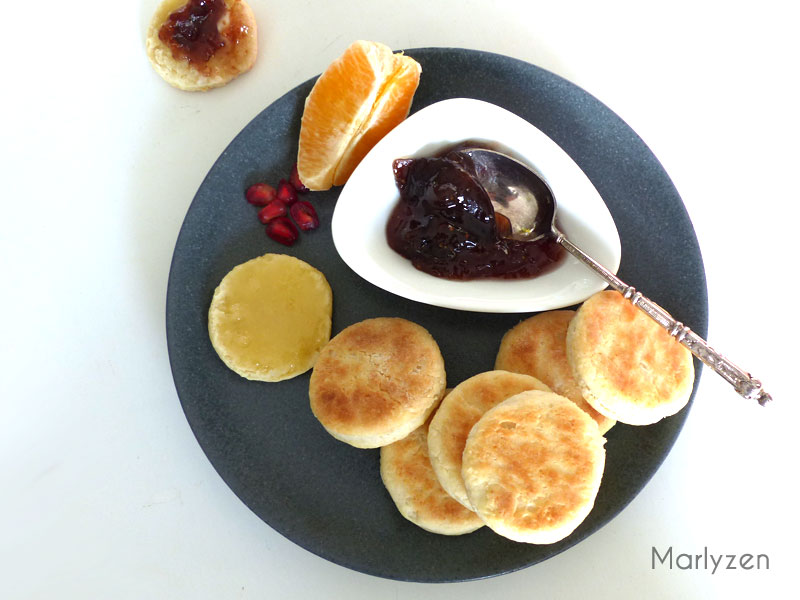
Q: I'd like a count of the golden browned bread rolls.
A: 6